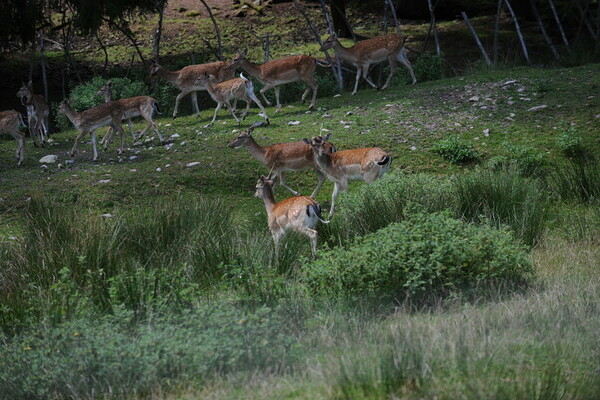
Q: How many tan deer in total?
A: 11